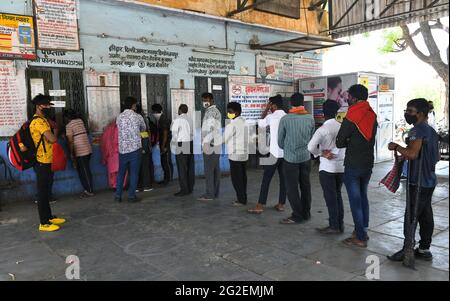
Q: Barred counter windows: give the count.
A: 3